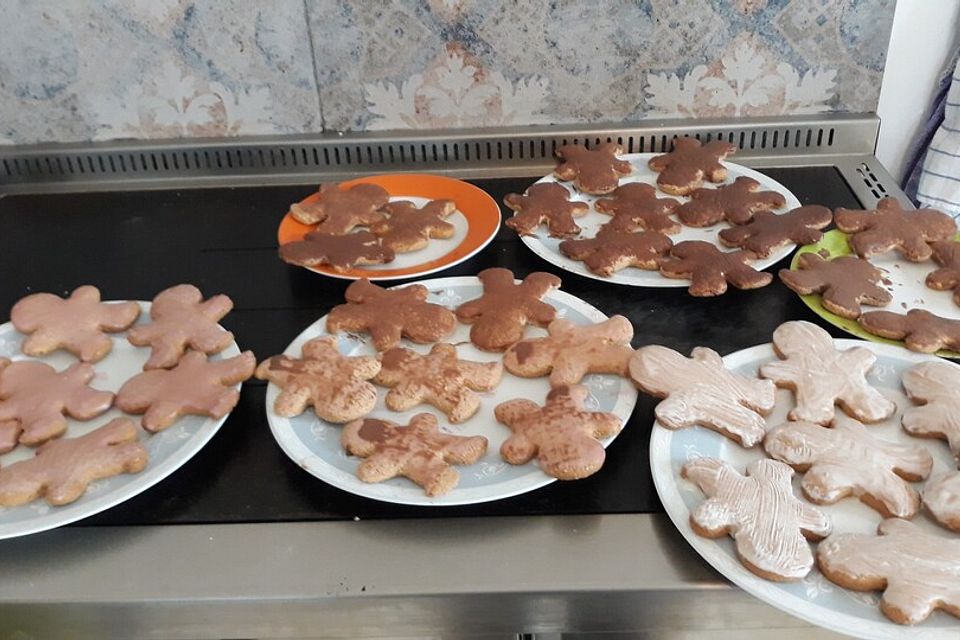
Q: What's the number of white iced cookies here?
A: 7